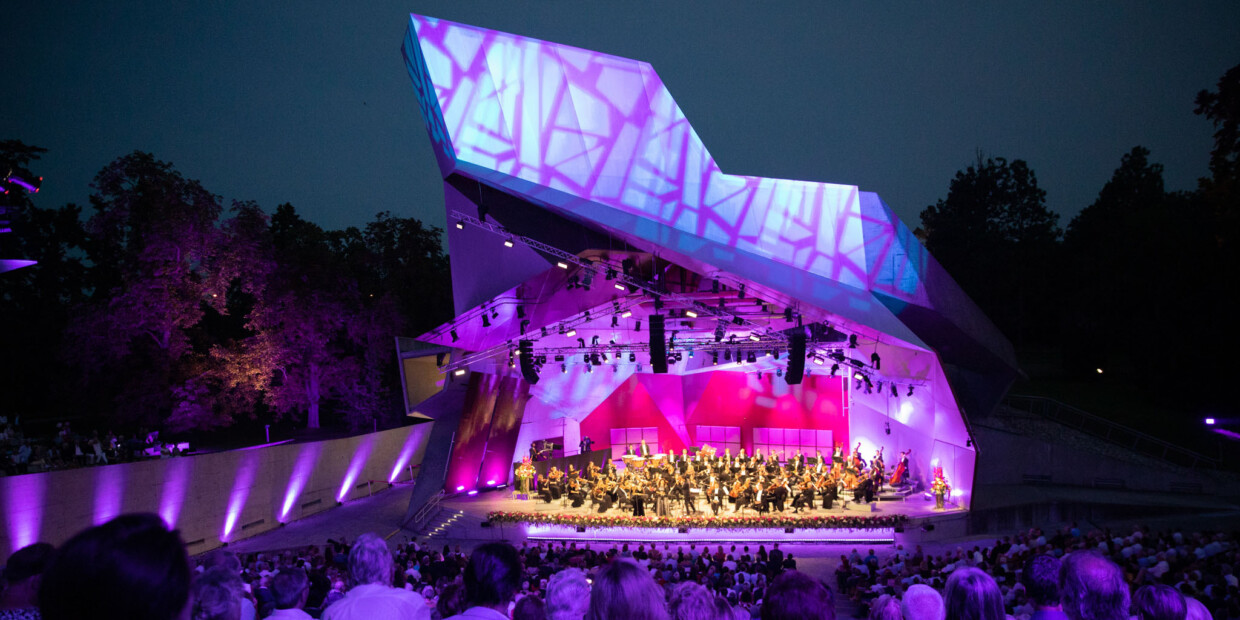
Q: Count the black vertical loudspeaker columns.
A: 3